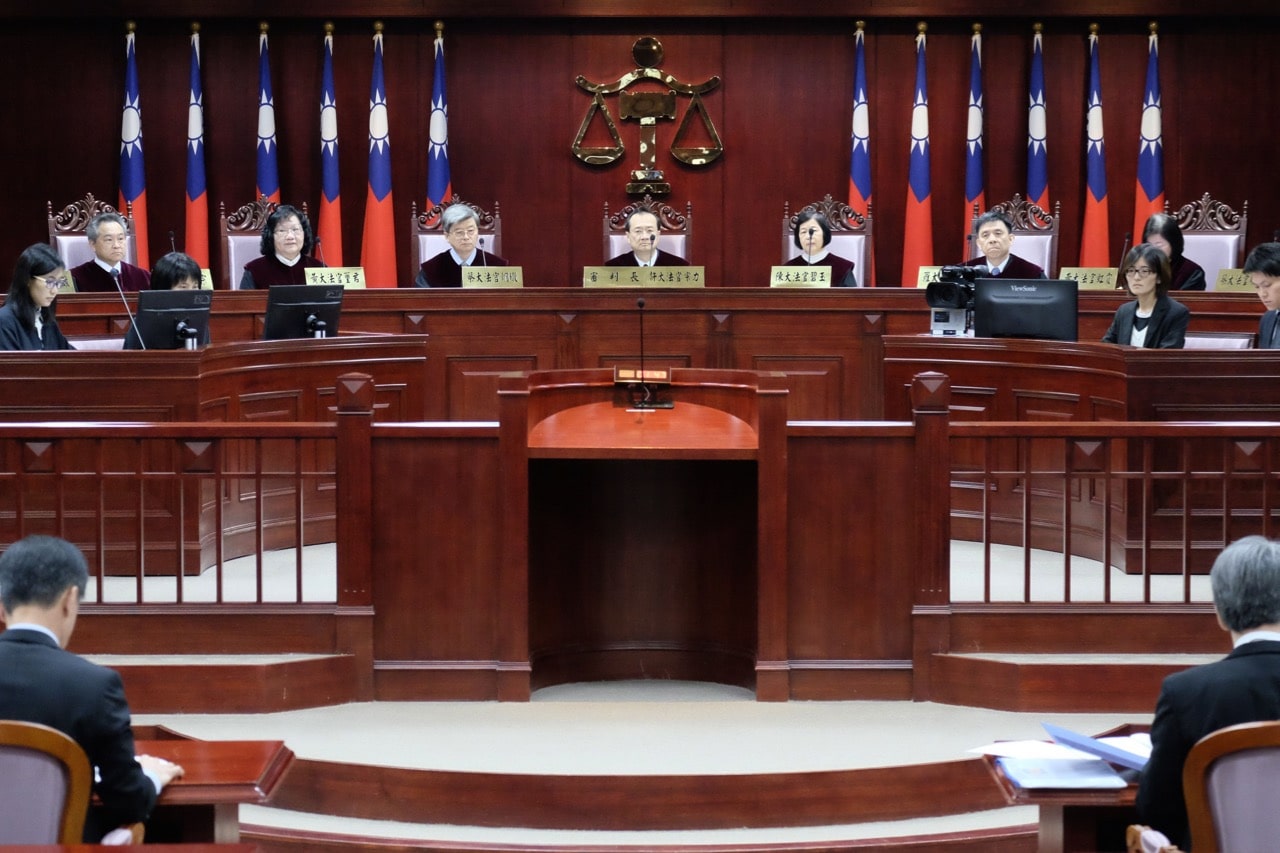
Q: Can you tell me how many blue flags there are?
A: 12